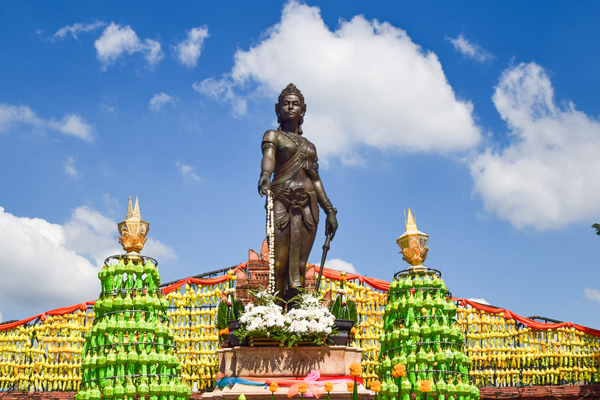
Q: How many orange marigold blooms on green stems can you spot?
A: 8